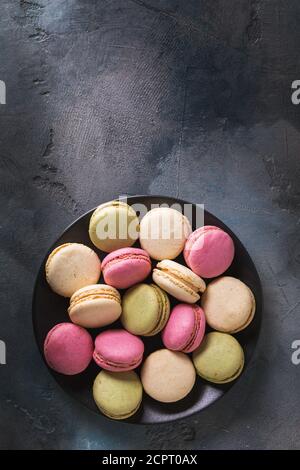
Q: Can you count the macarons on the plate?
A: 15